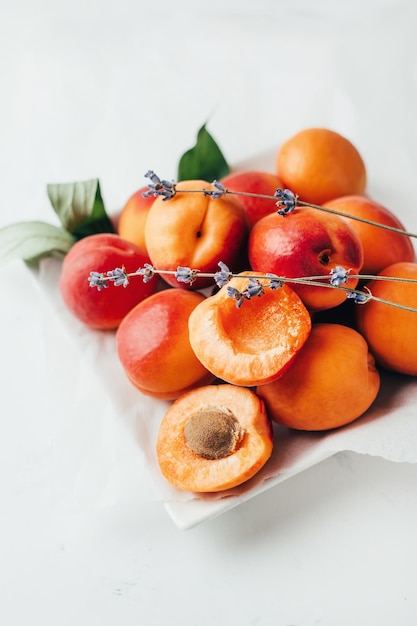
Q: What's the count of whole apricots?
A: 10